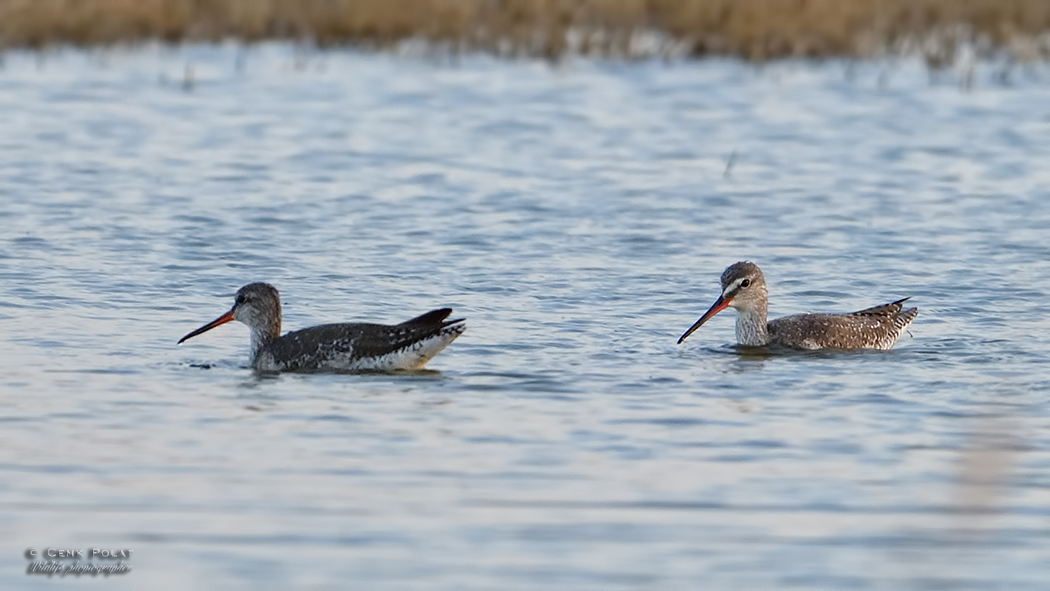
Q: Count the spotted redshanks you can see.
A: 2